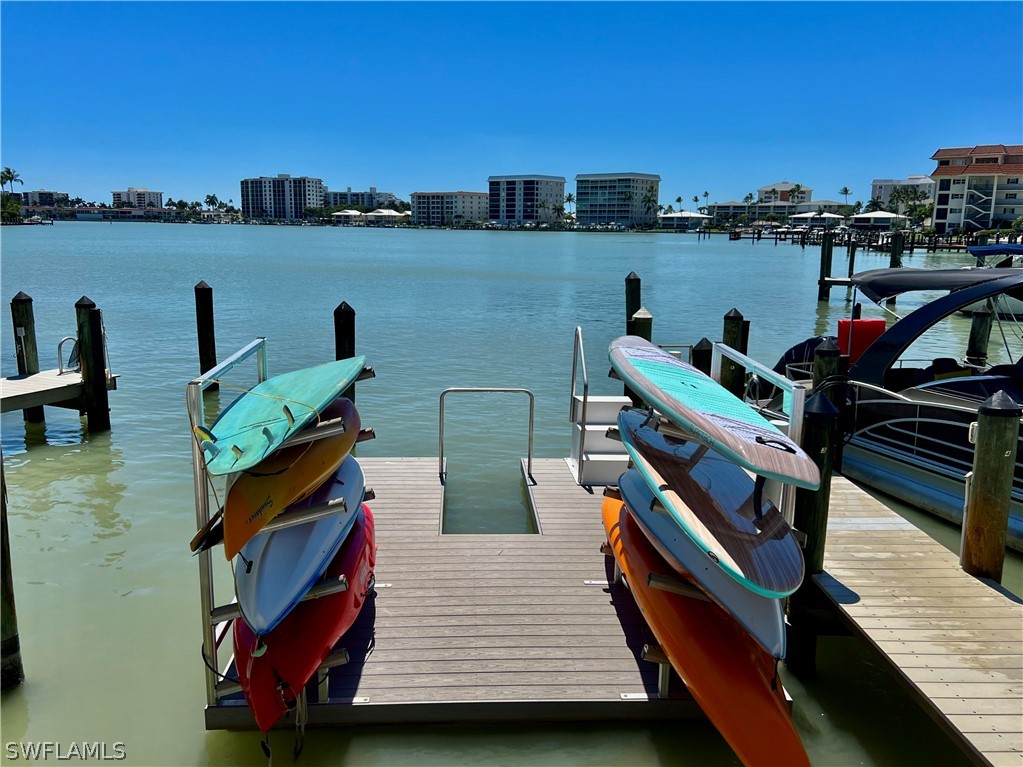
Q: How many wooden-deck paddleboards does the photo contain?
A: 2